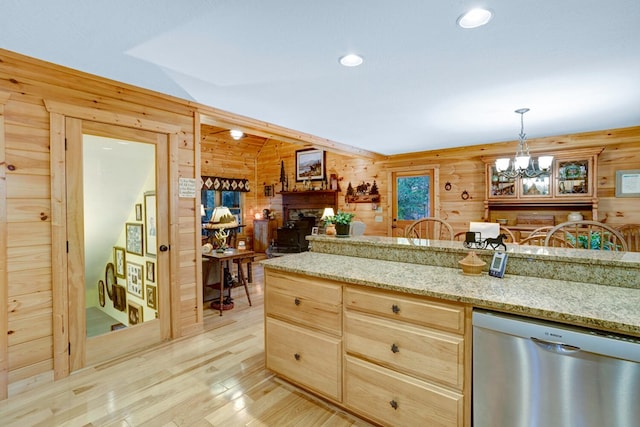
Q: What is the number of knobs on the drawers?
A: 5